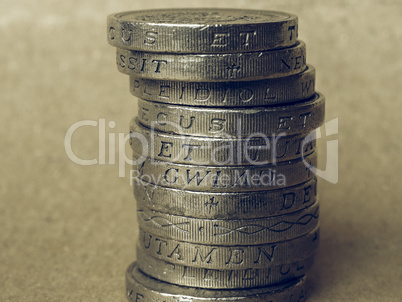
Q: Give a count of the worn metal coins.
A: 11